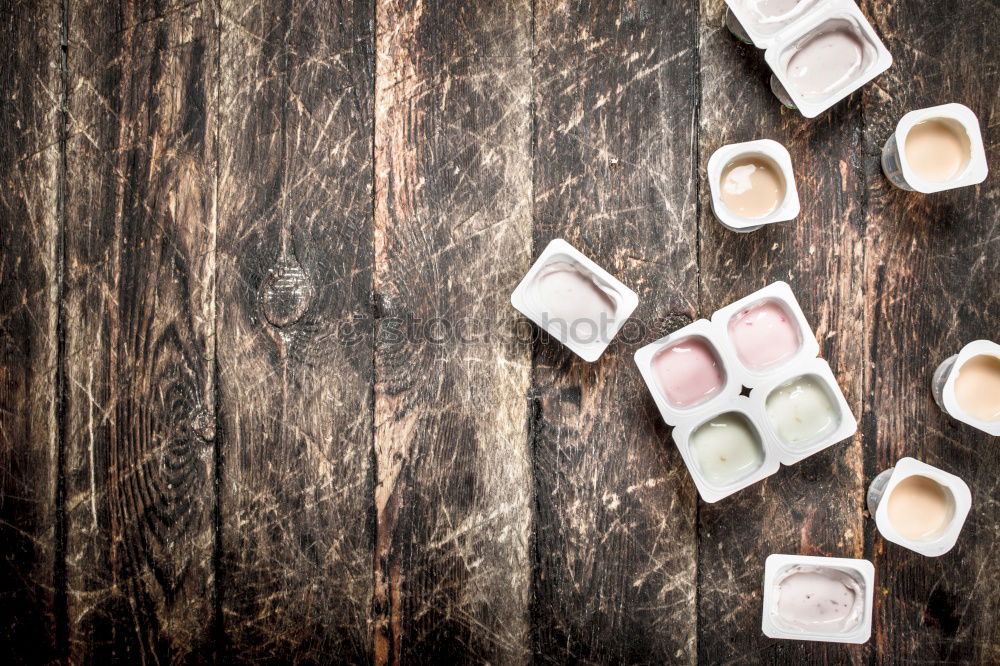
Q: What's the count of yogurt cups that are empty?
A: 0